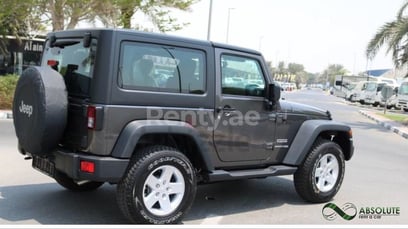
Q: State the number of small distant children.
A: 0